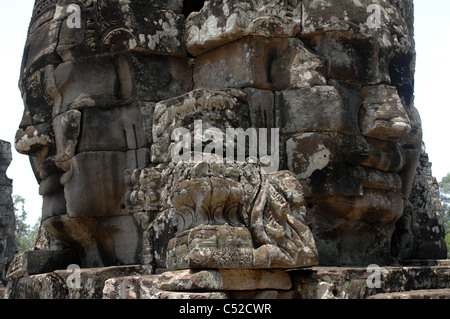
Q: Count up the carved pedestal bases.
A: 1